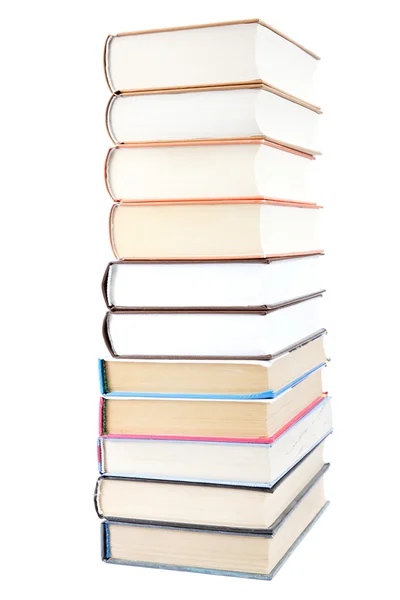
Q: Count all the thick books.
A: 11